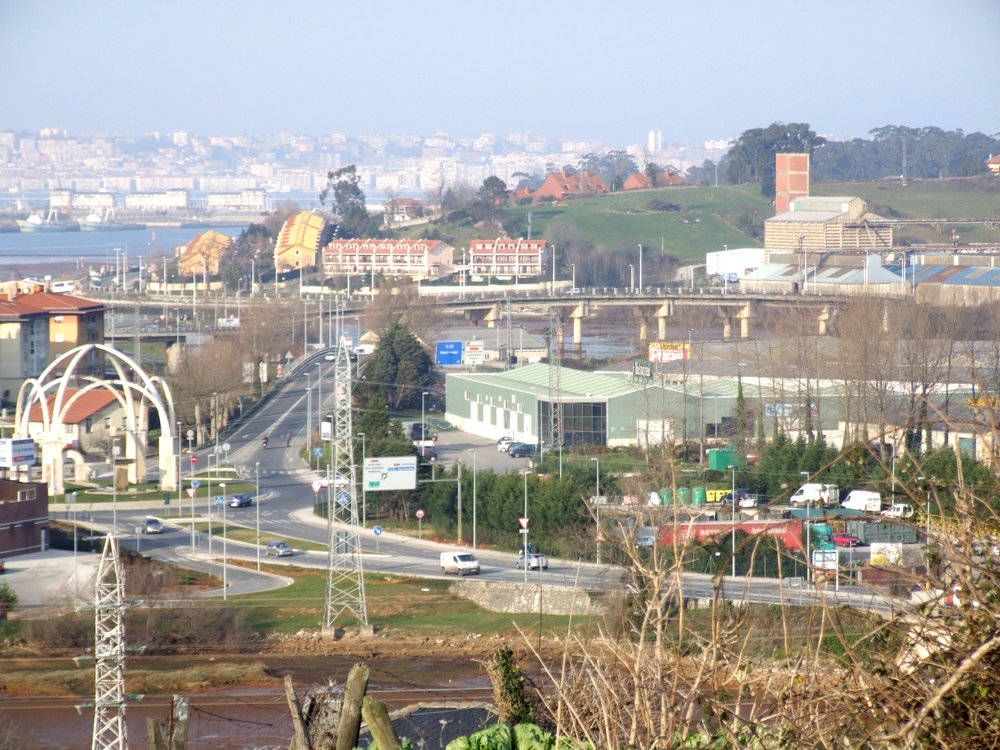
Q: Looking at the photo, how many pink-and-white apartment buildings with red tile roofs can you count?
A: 2